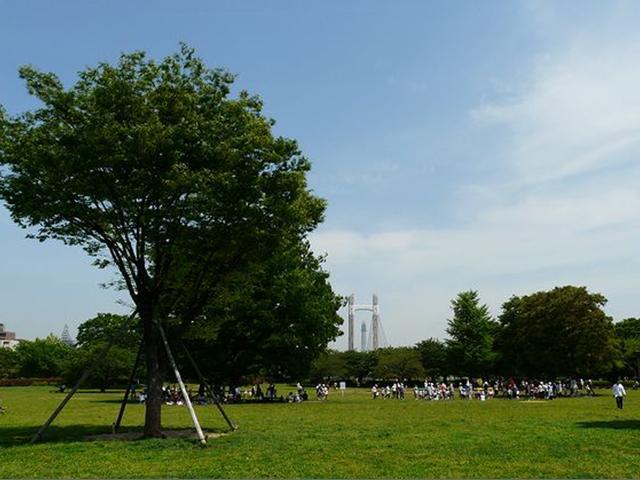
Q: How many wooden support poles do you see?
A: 4